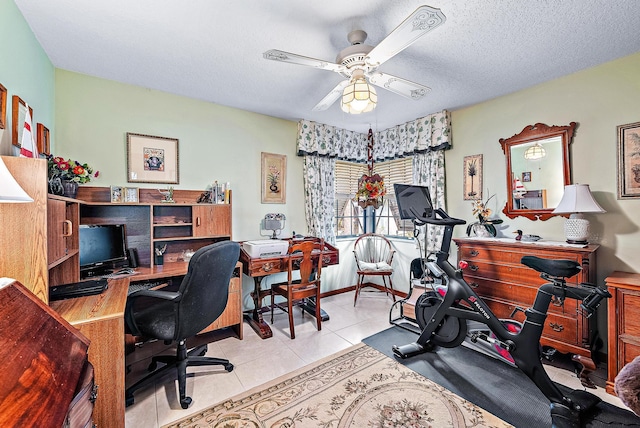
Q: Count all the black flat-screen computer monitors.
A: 1